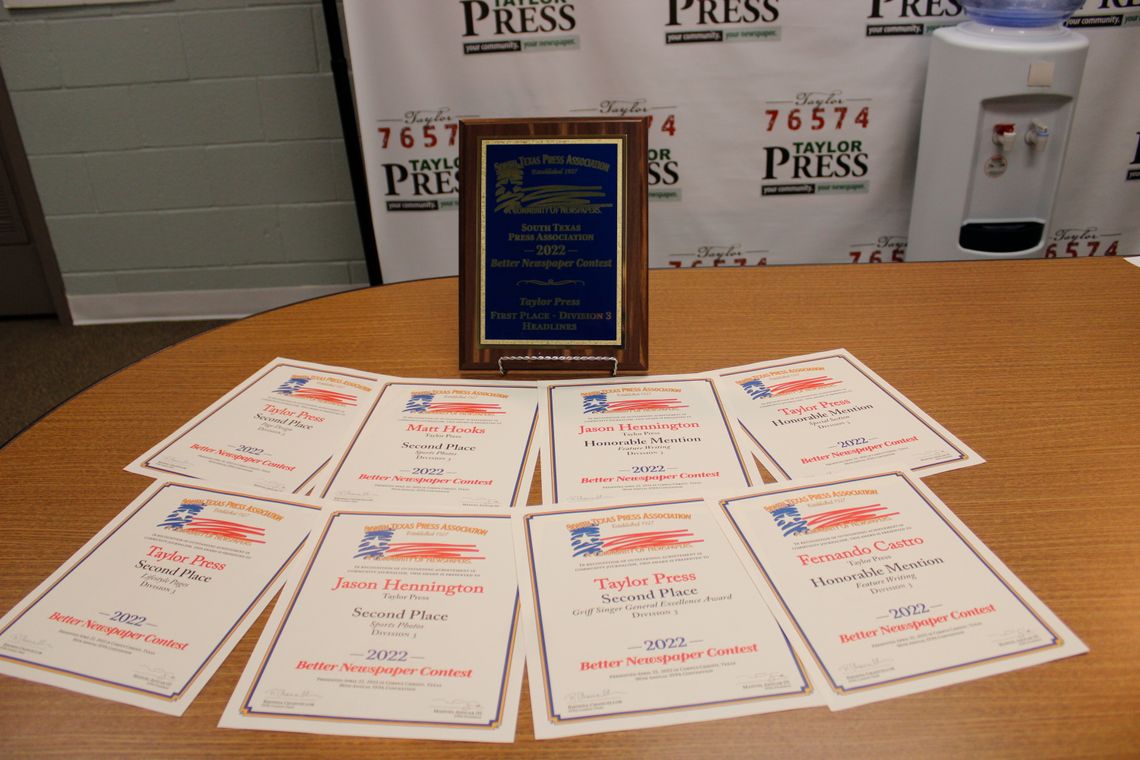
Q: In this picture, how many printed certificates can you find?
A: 8